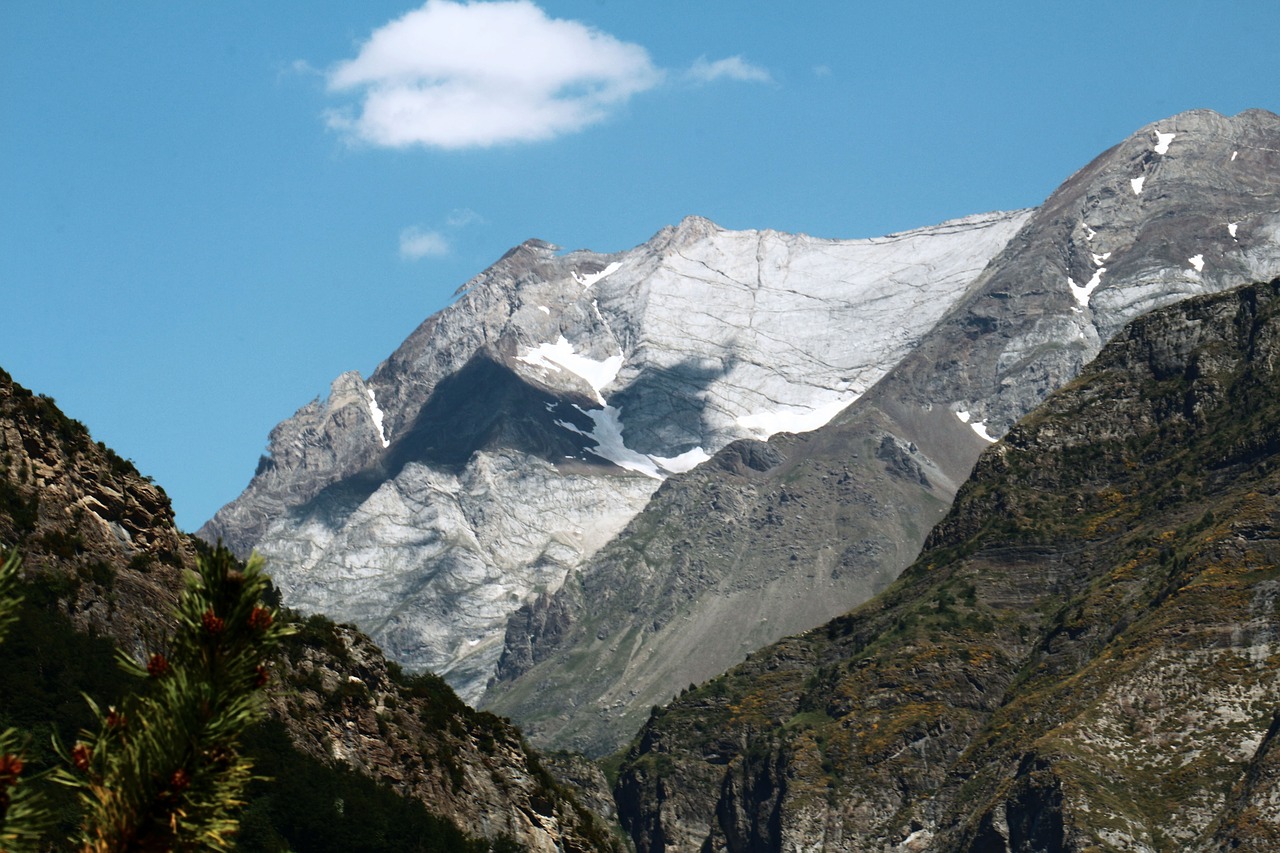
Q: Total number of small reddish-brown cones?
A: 8